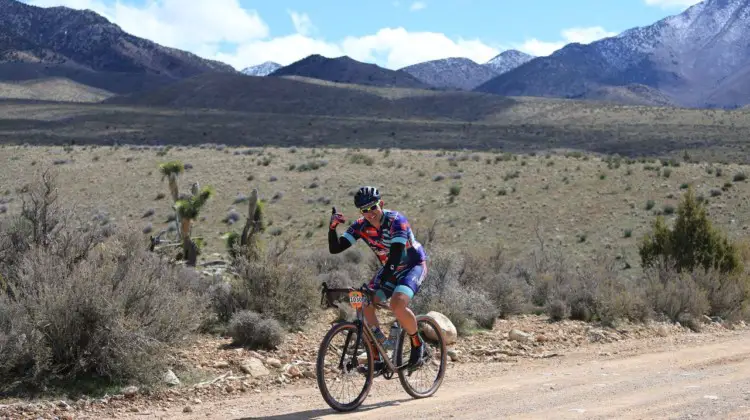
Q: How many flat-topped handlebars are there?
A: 1